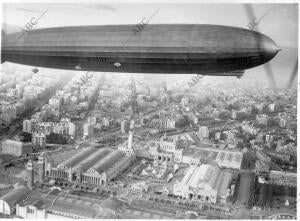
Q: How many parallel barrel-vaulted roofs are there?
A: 3